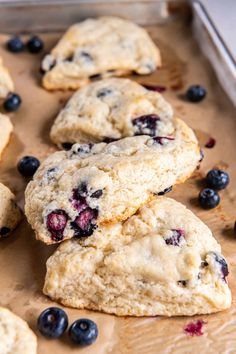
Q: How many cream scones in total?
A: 8